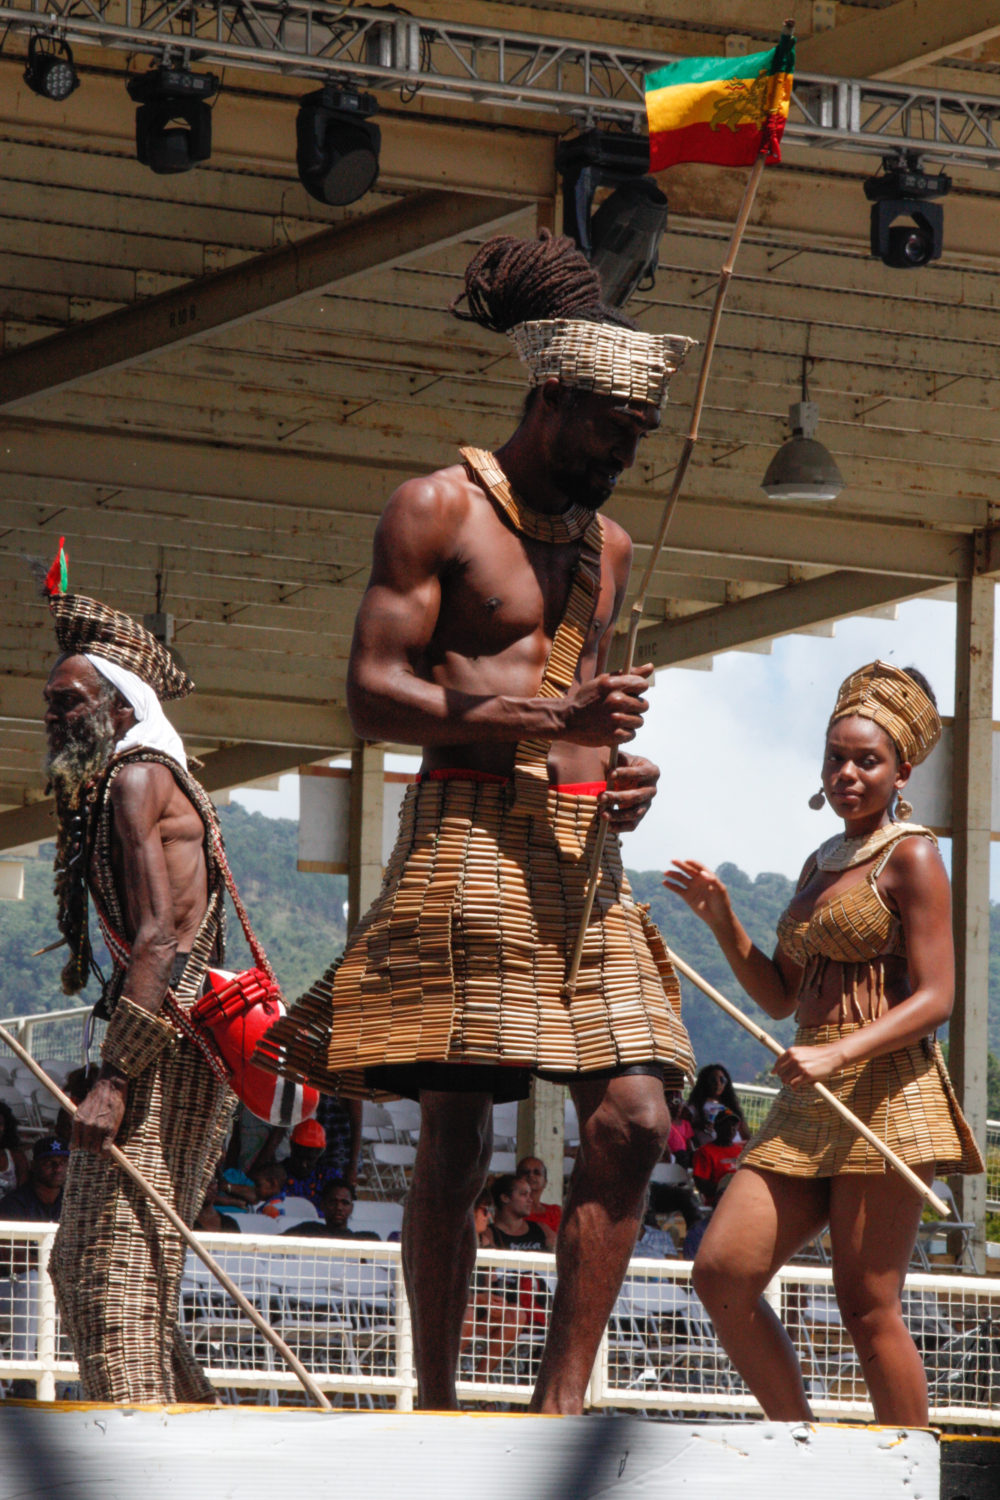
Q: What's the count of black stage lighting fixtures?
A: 5